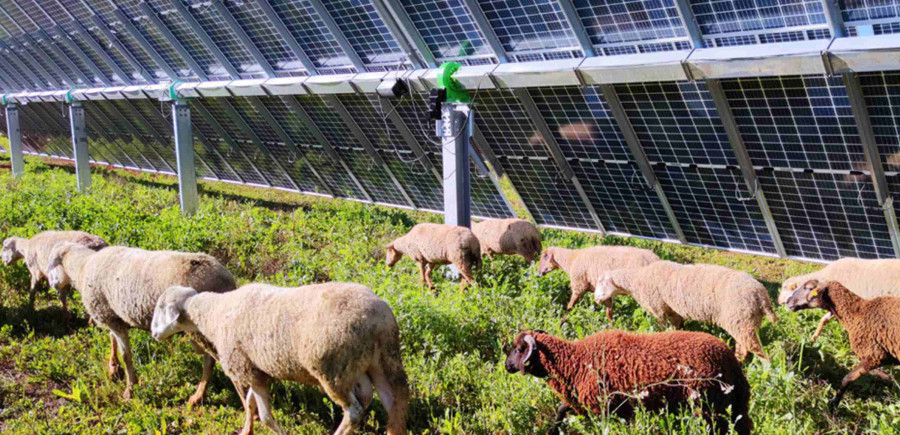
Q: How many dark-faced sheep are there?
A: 2